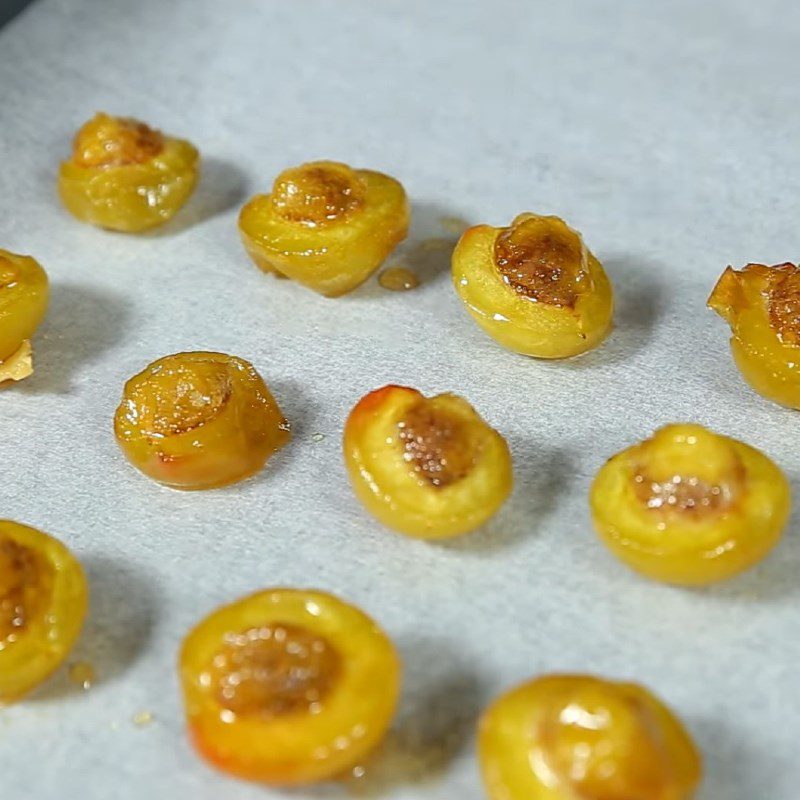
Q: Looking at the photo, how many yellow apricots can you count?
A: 11